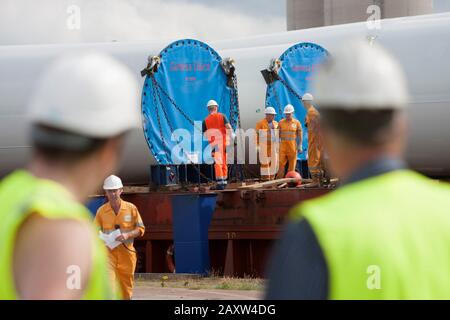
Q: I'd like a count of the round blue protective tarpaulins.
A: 2